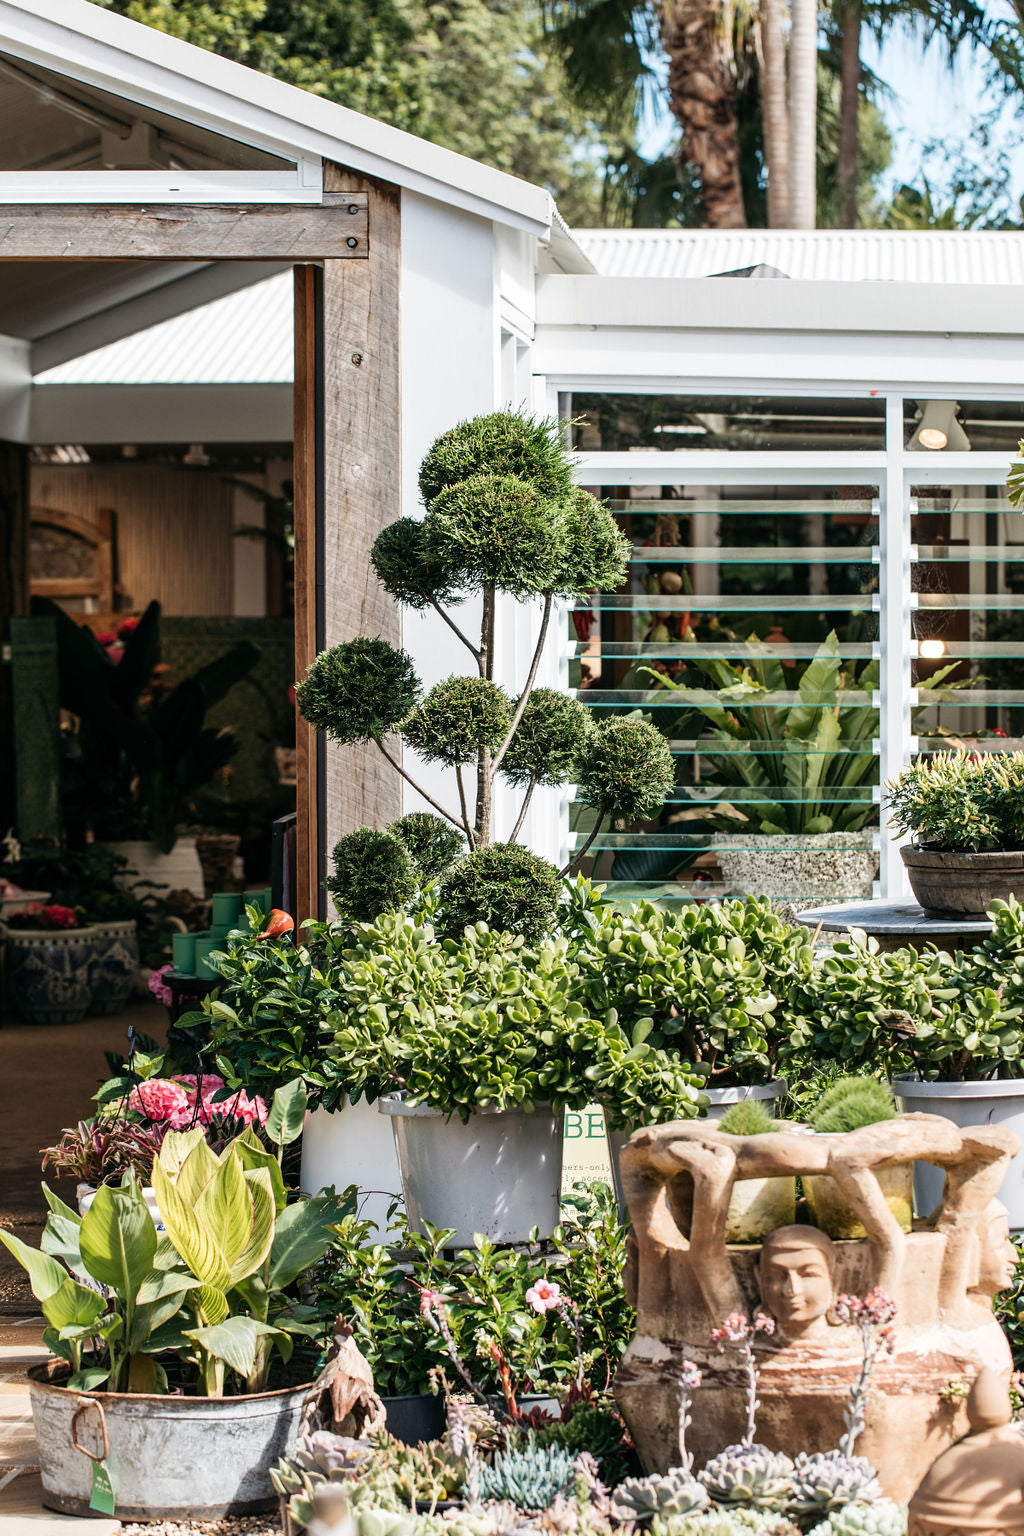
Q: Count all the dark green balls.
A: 11